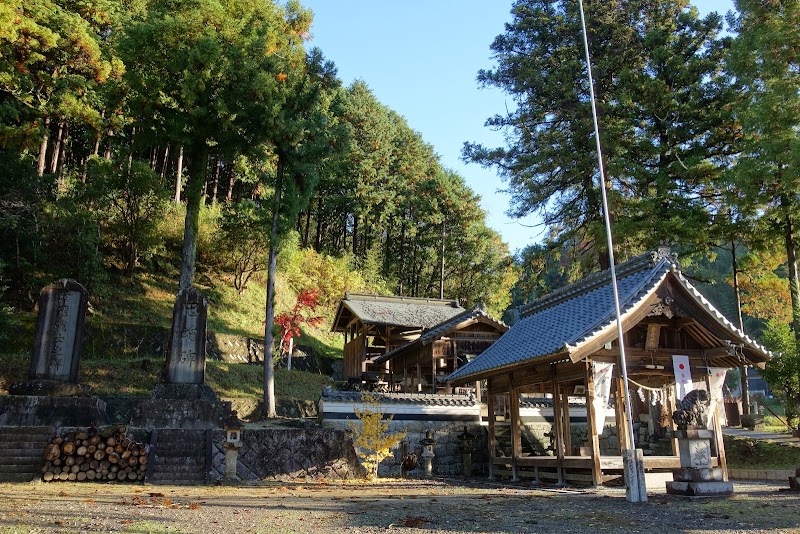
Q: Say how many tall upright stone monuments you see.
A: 2